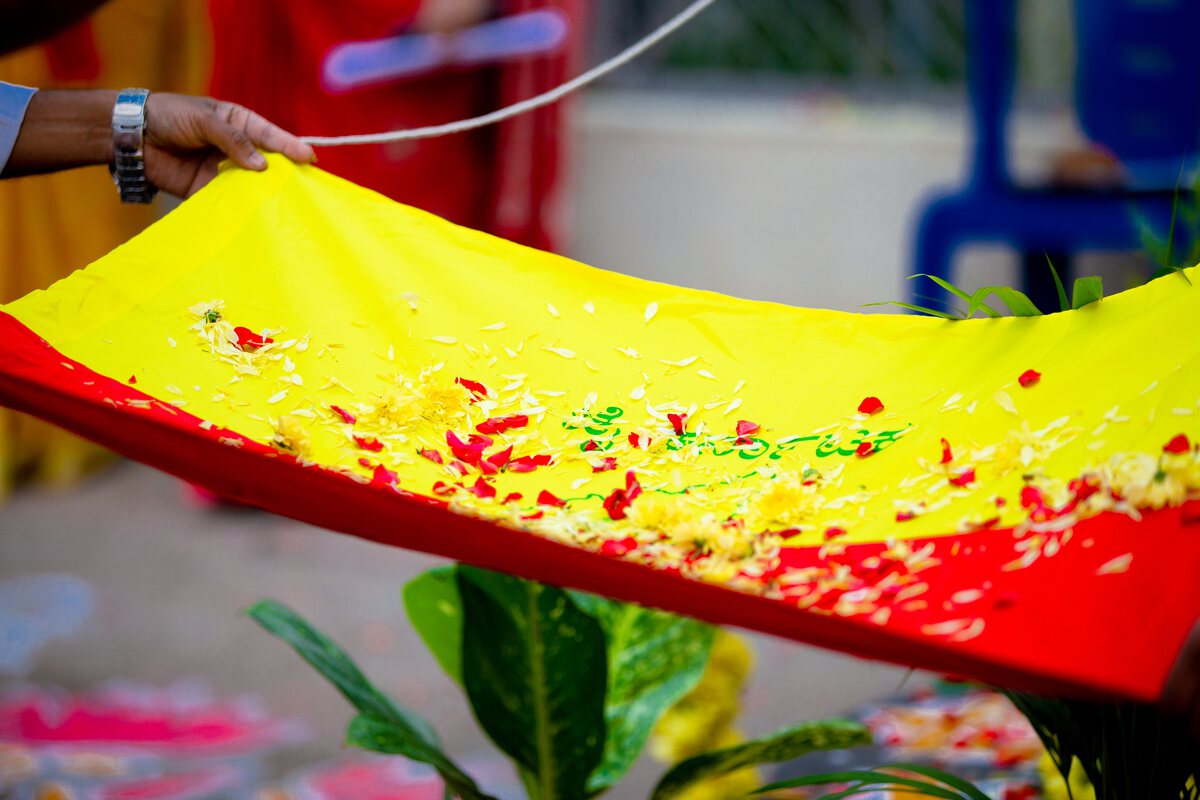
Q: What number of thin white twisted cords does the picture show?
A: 1